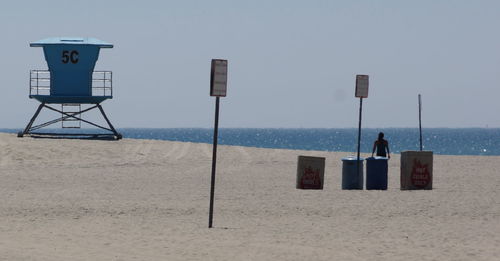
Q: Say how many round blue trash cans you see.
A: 2